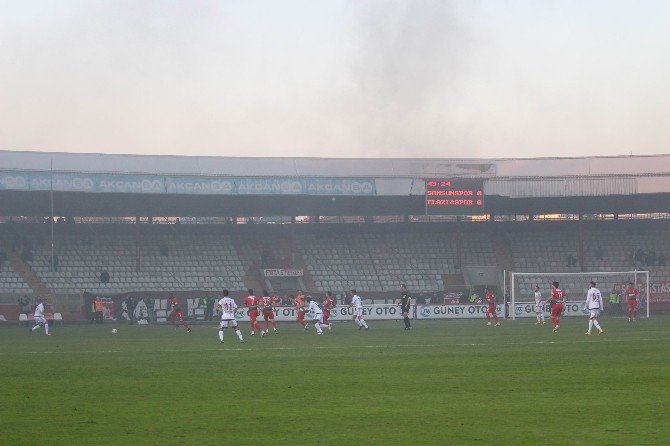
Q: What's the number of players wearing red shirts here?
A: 8